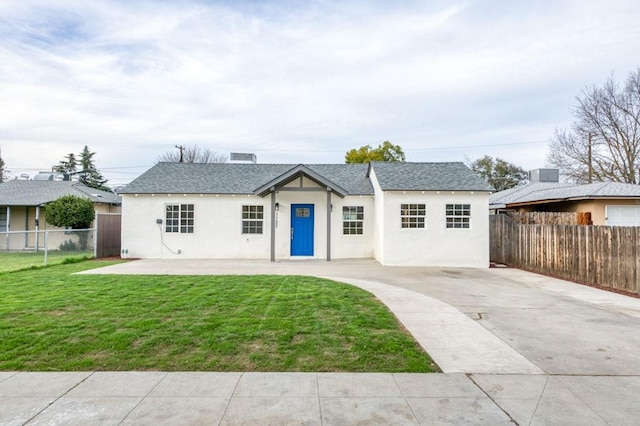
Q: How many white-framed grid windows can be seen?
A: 5